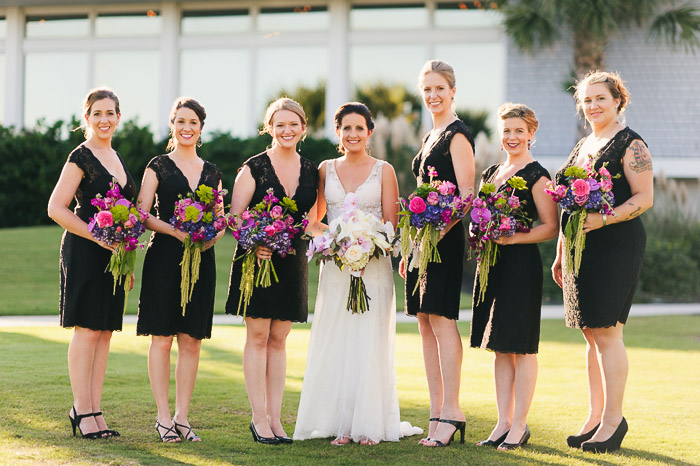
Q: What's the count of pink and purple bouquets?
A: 6